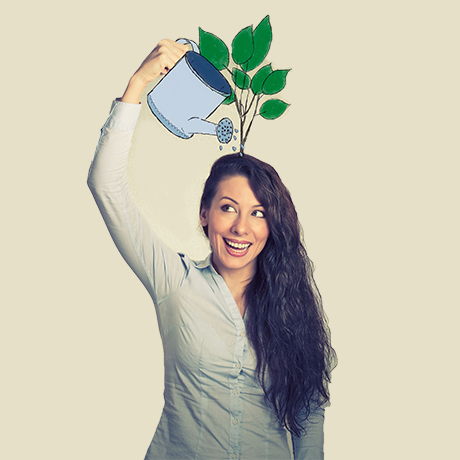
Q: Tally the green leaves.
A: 8